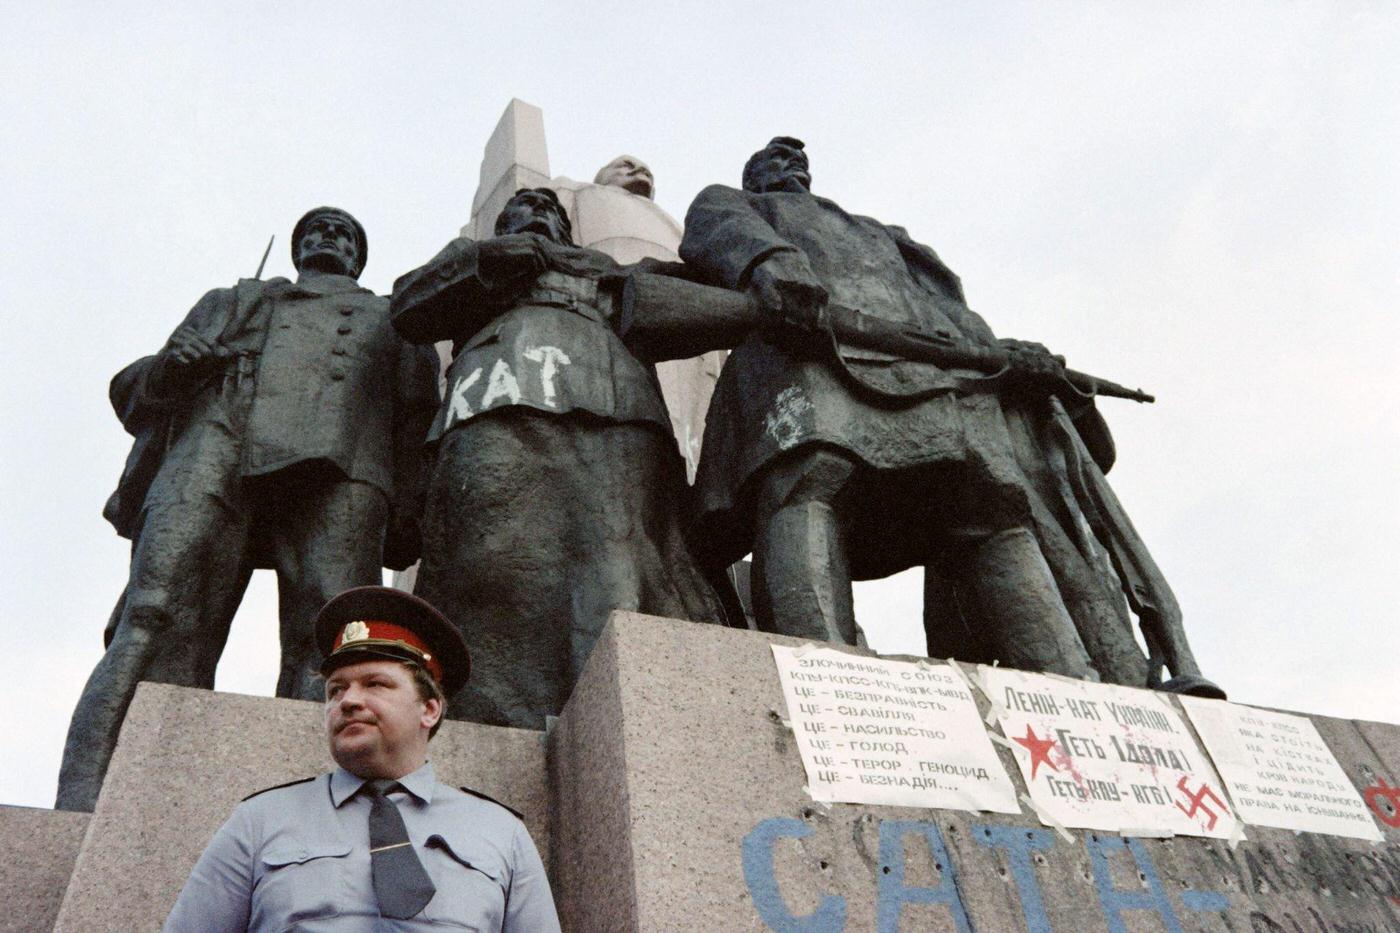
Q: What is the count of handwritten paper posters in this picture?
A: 3